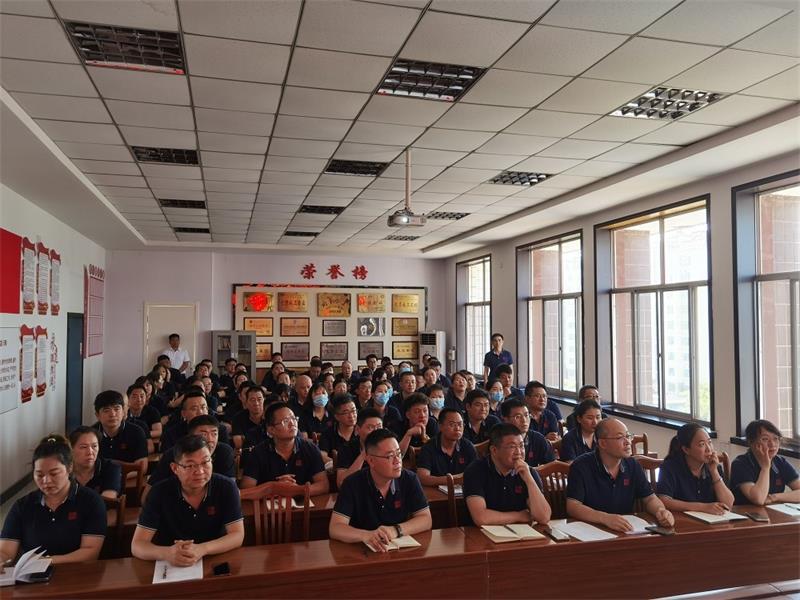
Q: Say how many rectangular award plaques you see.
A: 15